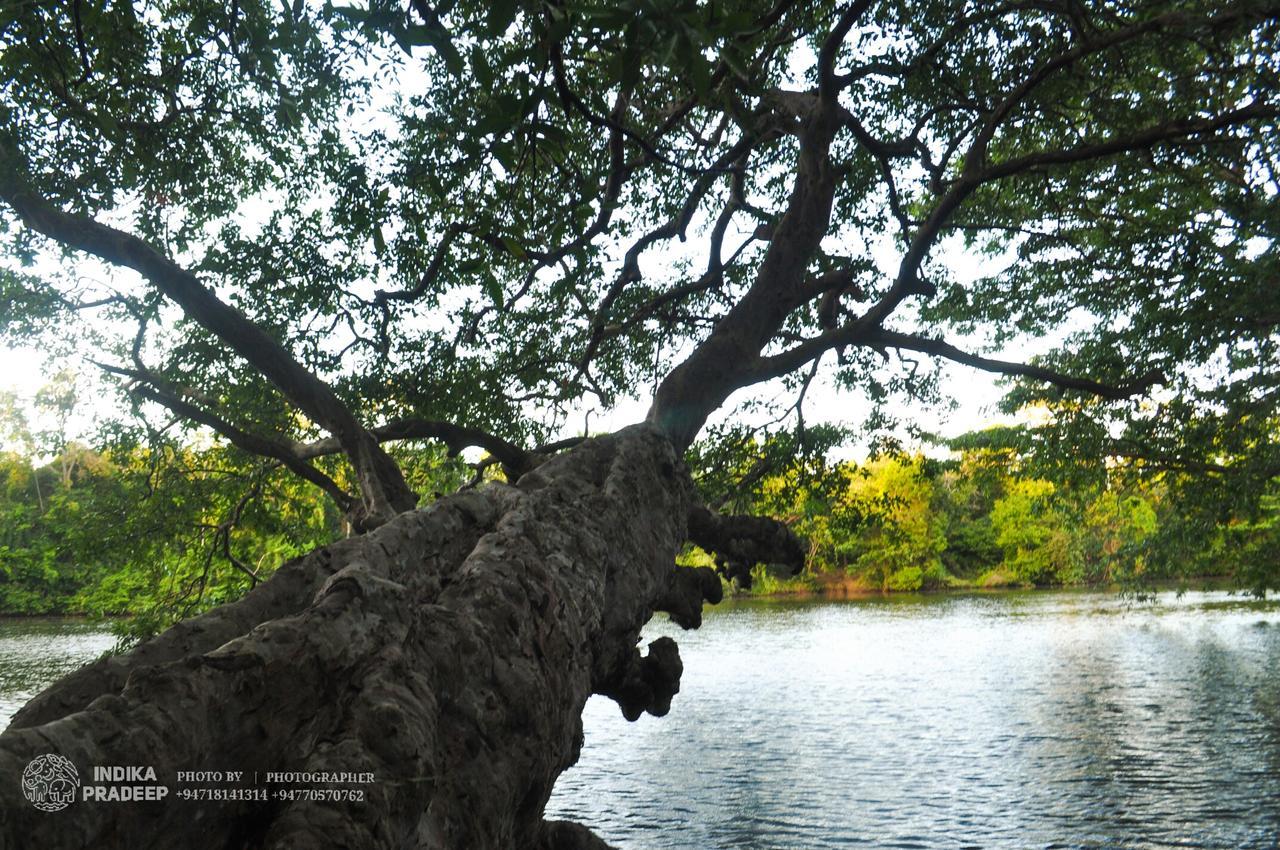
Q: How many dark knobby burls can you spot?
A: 3